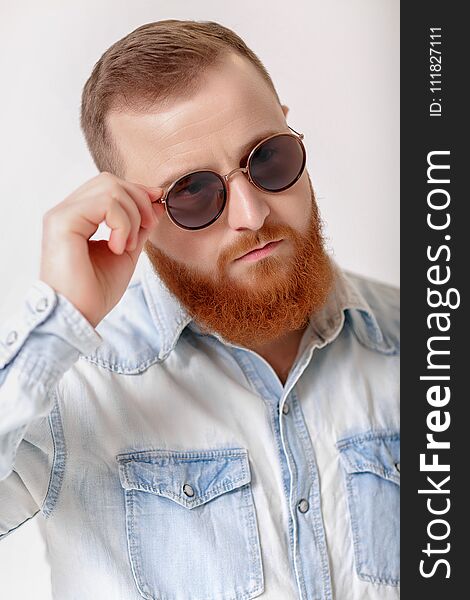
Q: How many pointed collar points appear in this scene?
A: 2